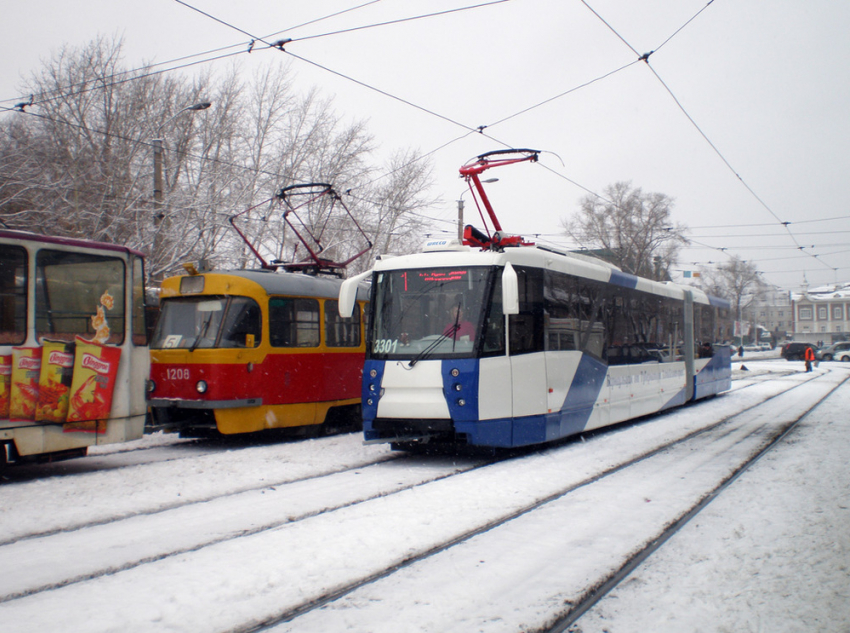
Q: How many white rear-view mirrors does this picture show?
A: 2